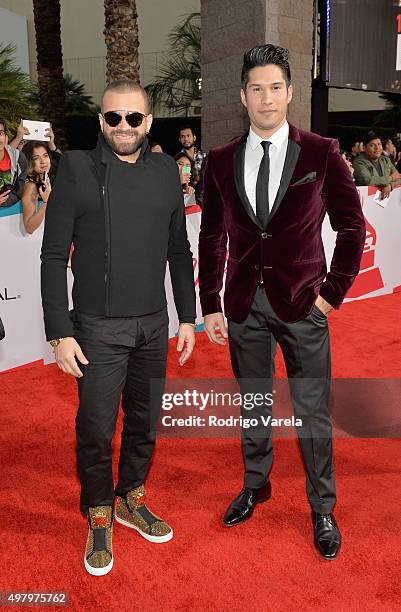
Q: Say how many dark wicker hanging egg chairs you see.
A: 0